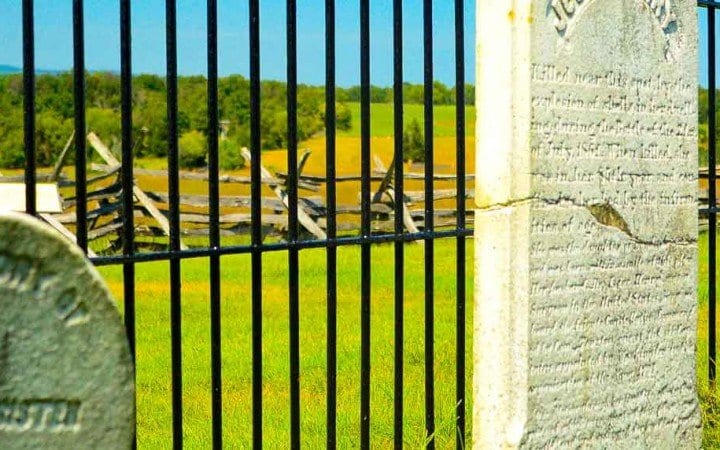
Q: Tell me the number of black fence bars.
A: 13